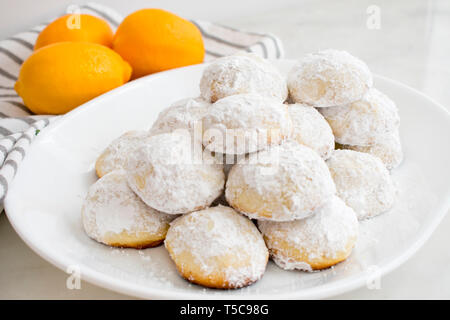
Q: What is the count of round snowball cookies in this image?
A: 14